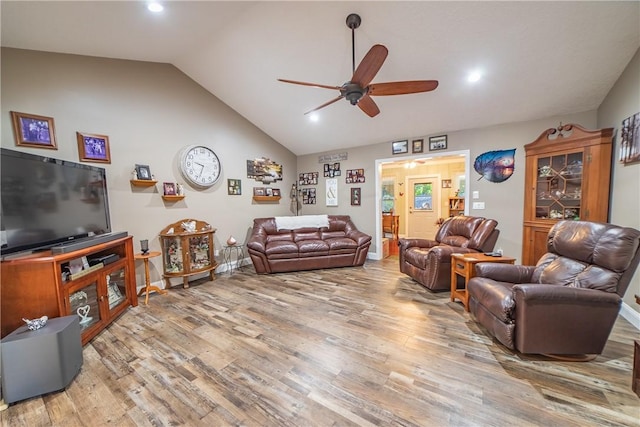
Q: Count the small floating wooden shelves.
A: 3